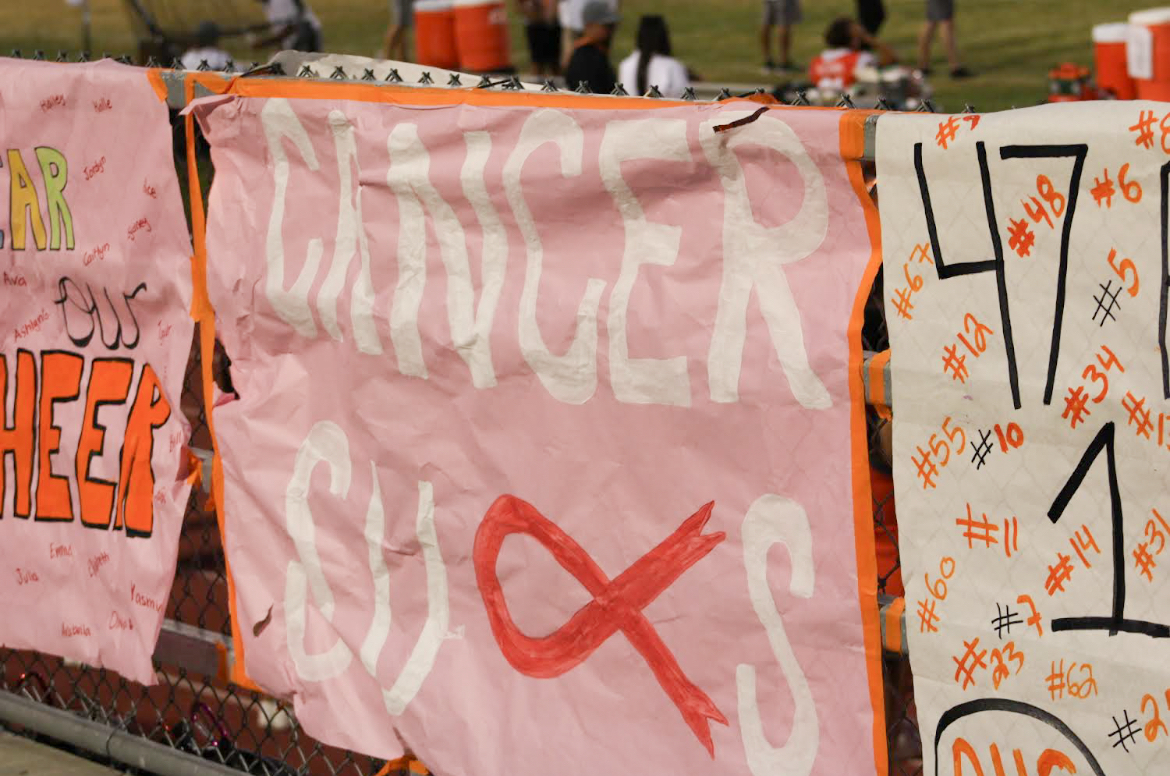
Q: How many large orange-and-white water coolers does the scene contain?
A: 4